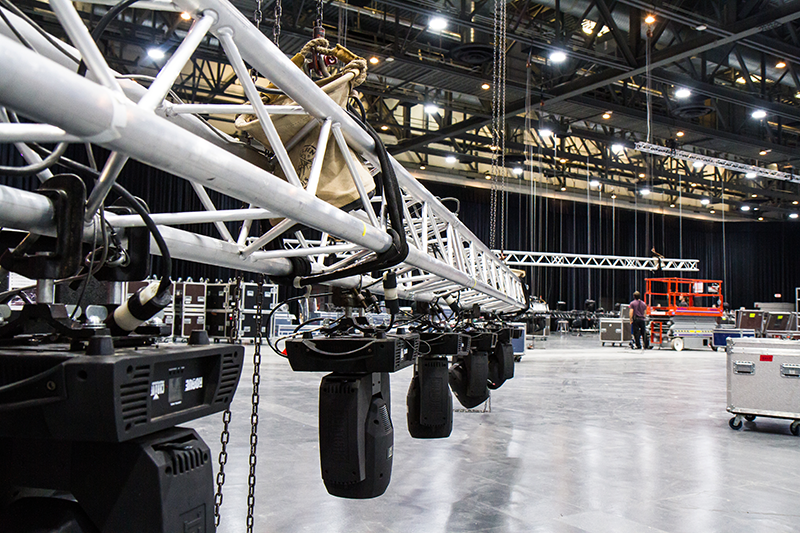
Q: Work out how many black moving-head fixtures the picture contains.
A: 5